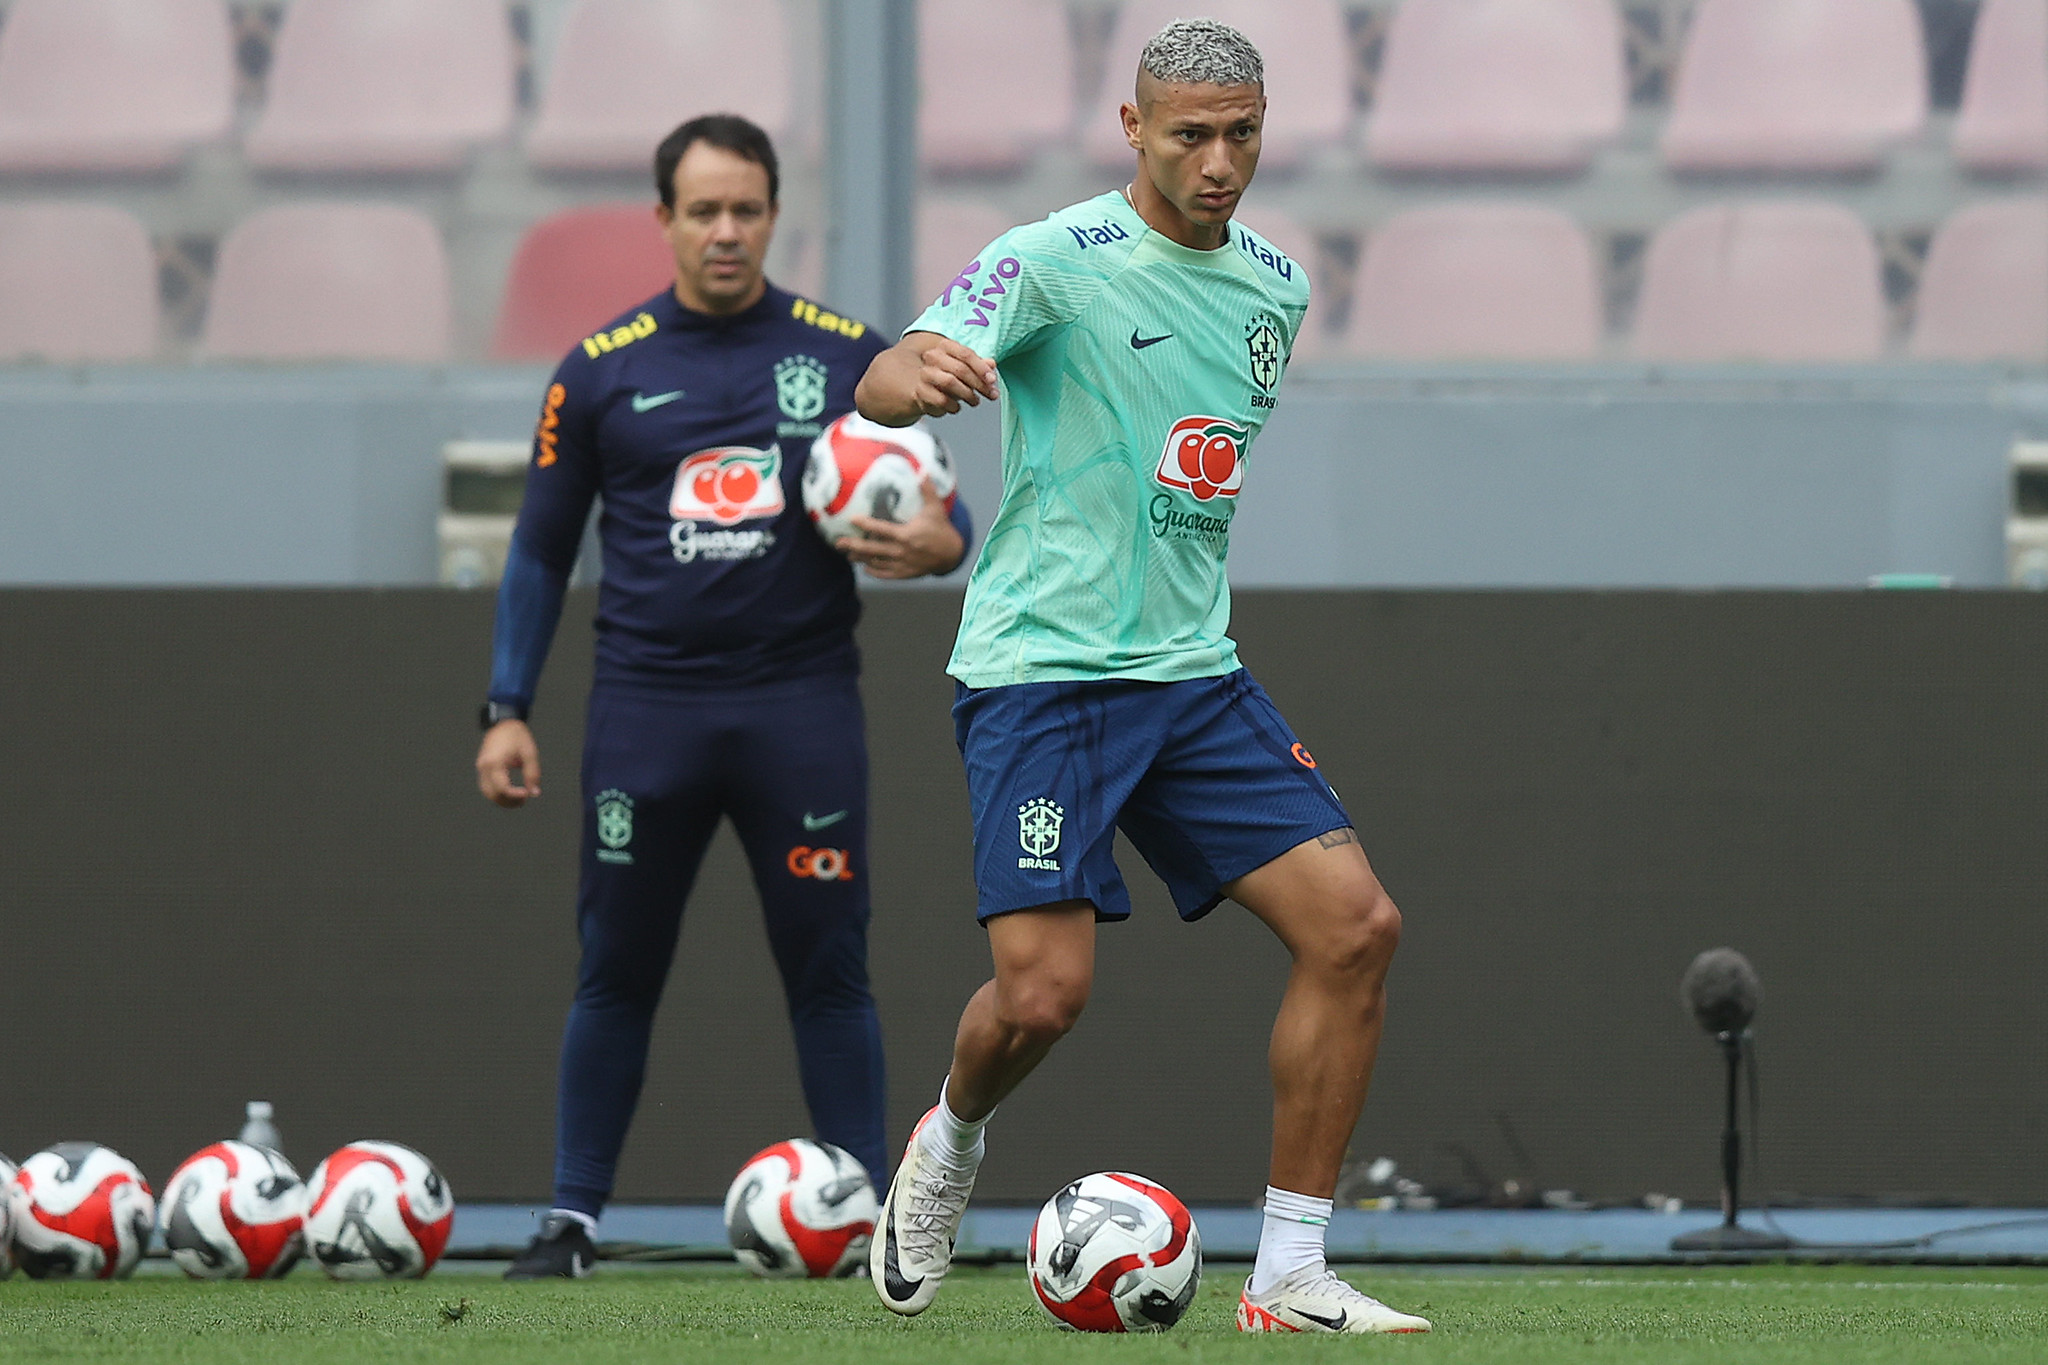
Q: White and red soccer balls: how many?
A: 7